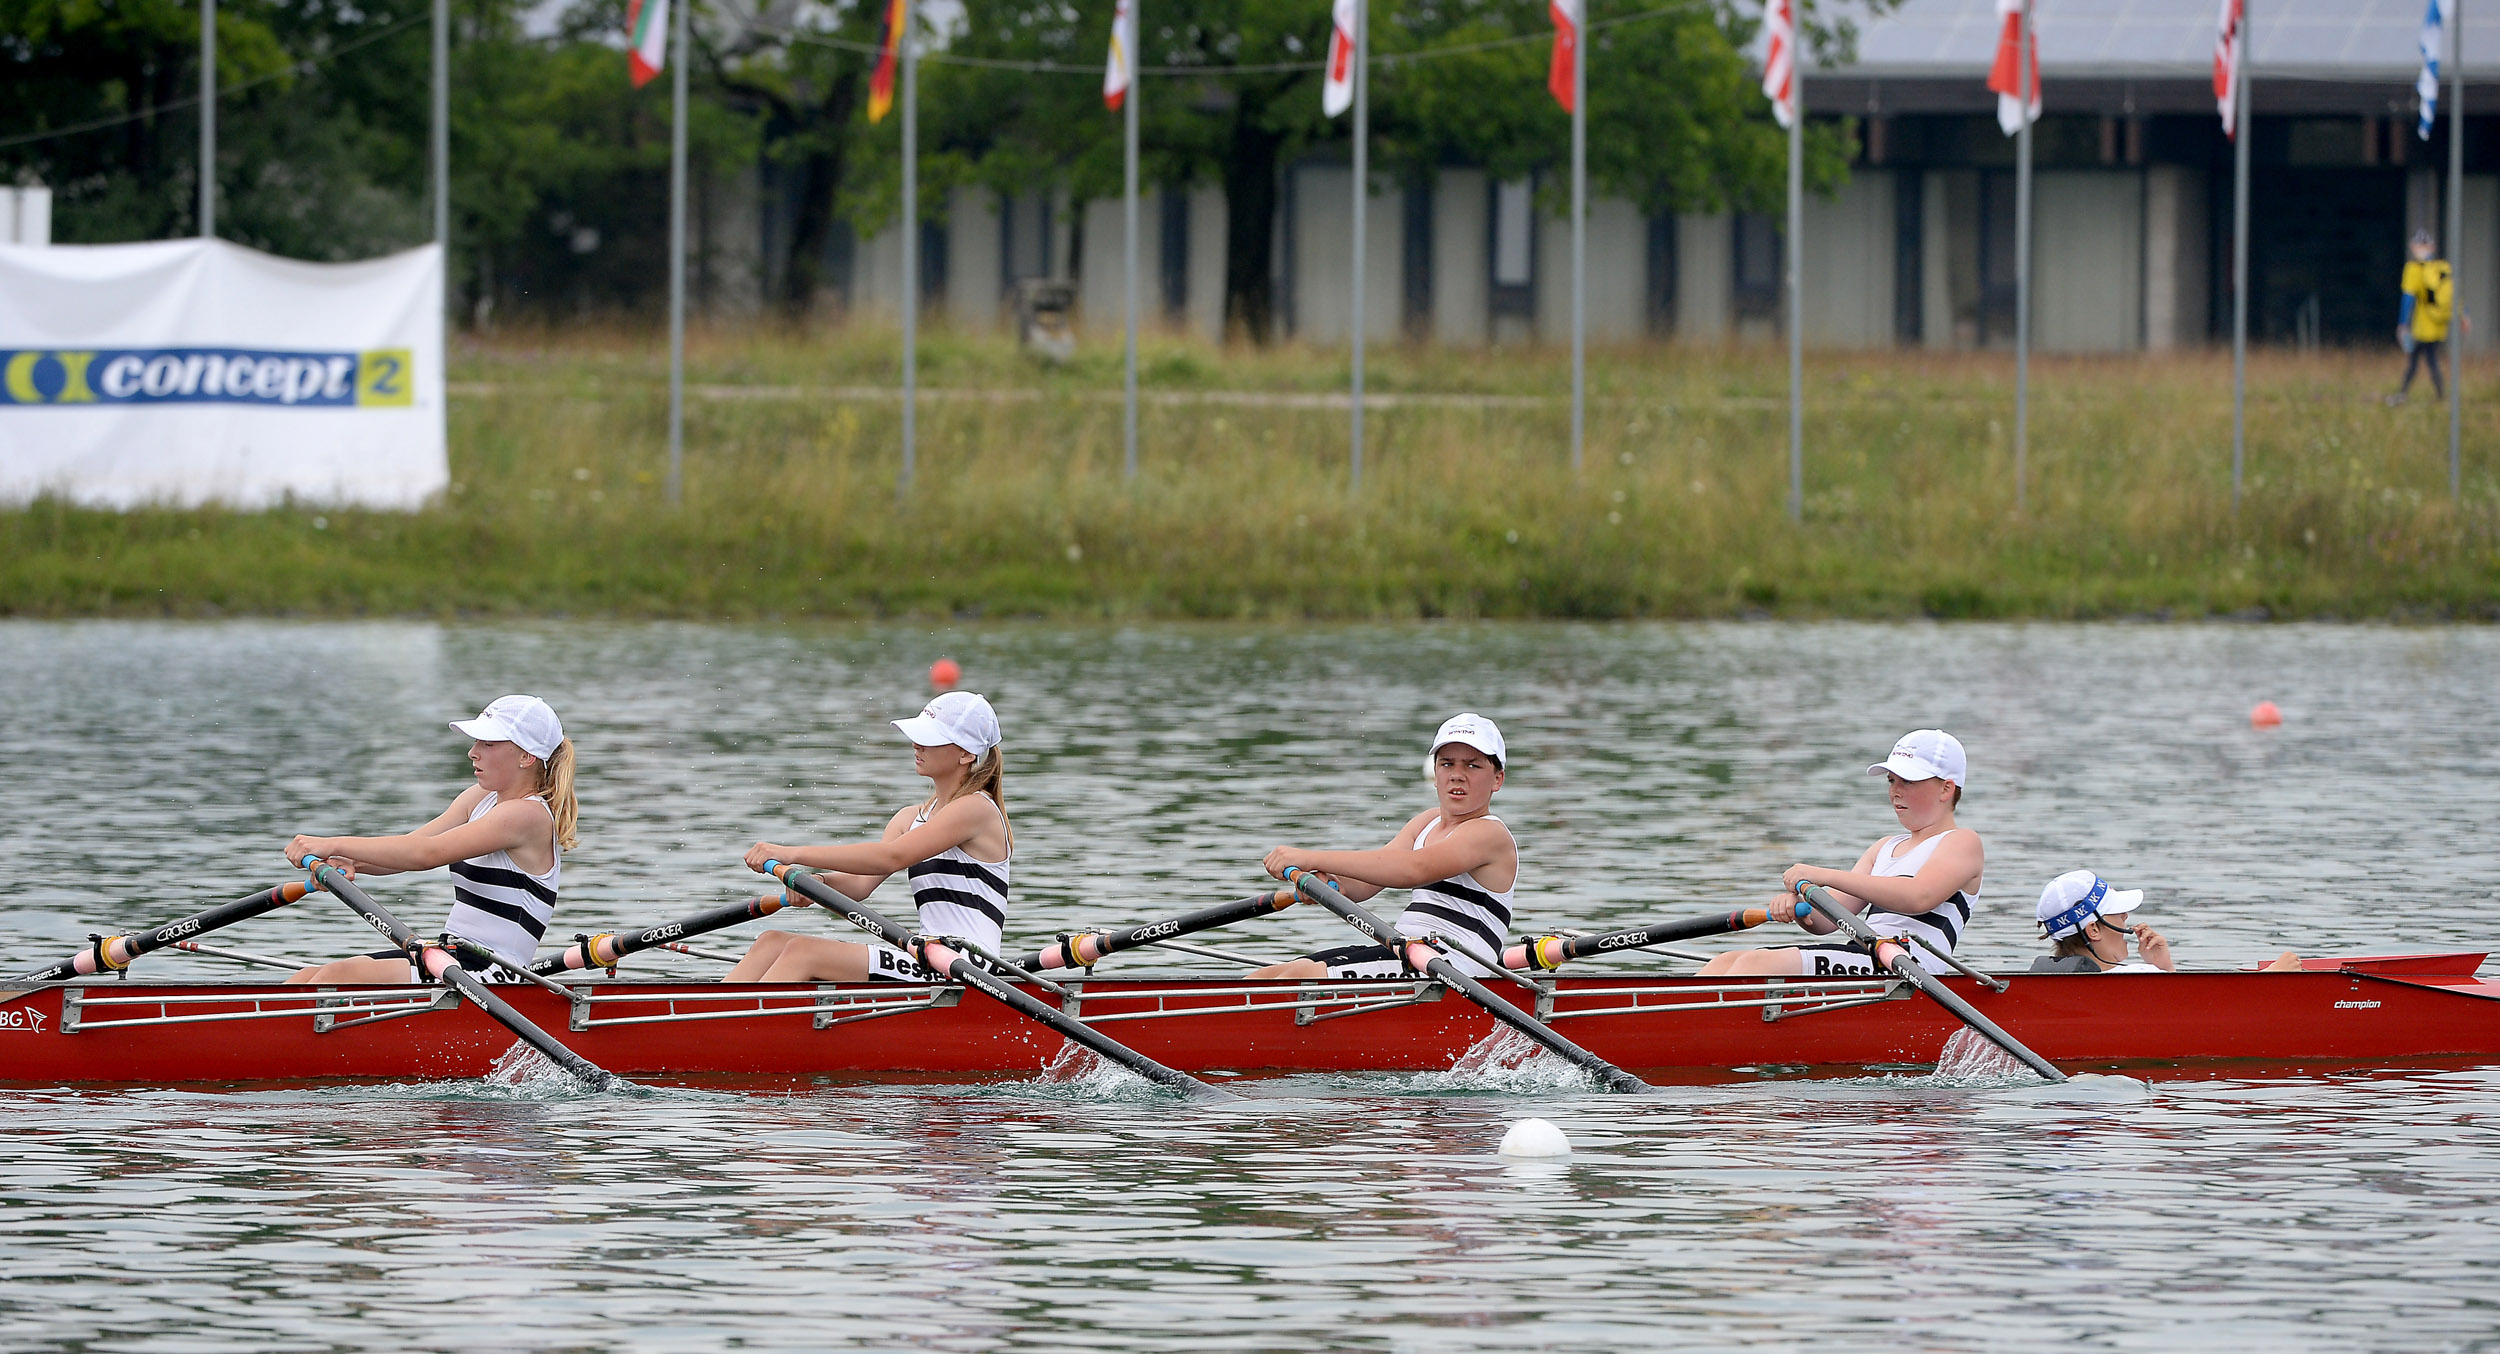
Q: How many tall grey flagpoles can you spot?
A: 11